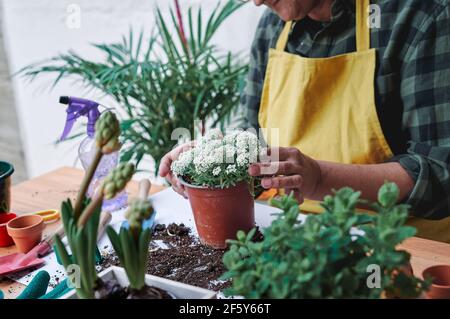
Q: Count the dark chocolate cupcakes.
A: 0